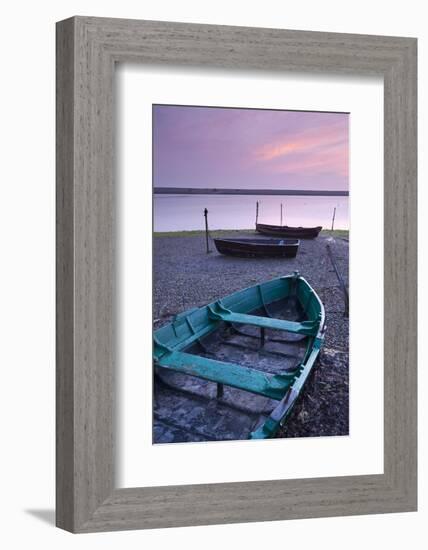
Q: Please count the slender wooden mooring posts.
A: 4